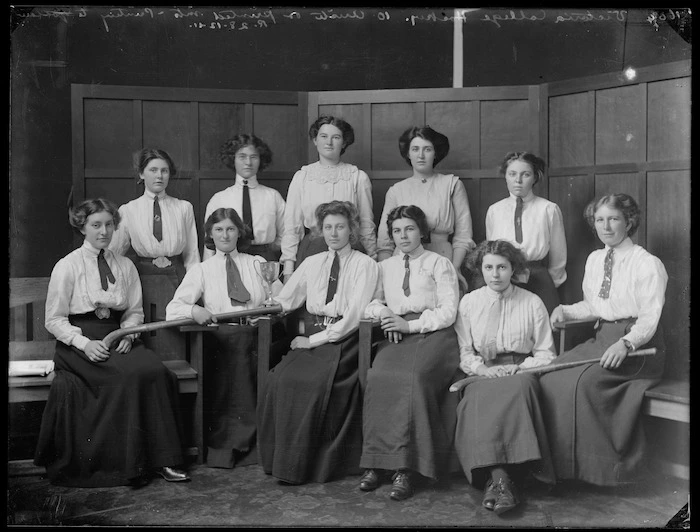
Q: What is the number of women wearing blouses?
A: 11